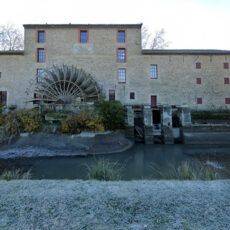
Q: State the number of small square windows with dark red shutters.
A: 6